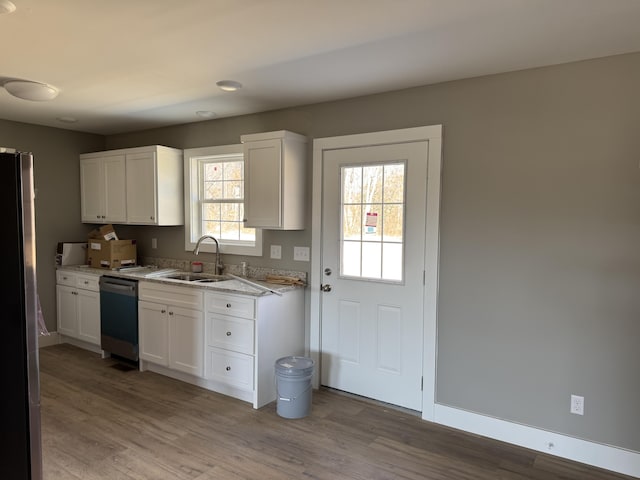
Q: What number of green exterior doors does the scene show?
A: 0